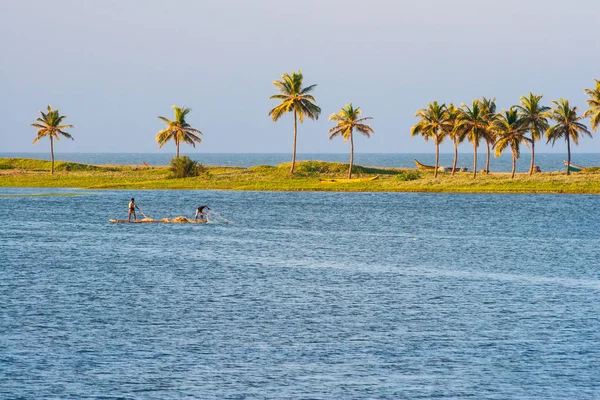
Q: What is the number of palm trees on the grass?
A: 12